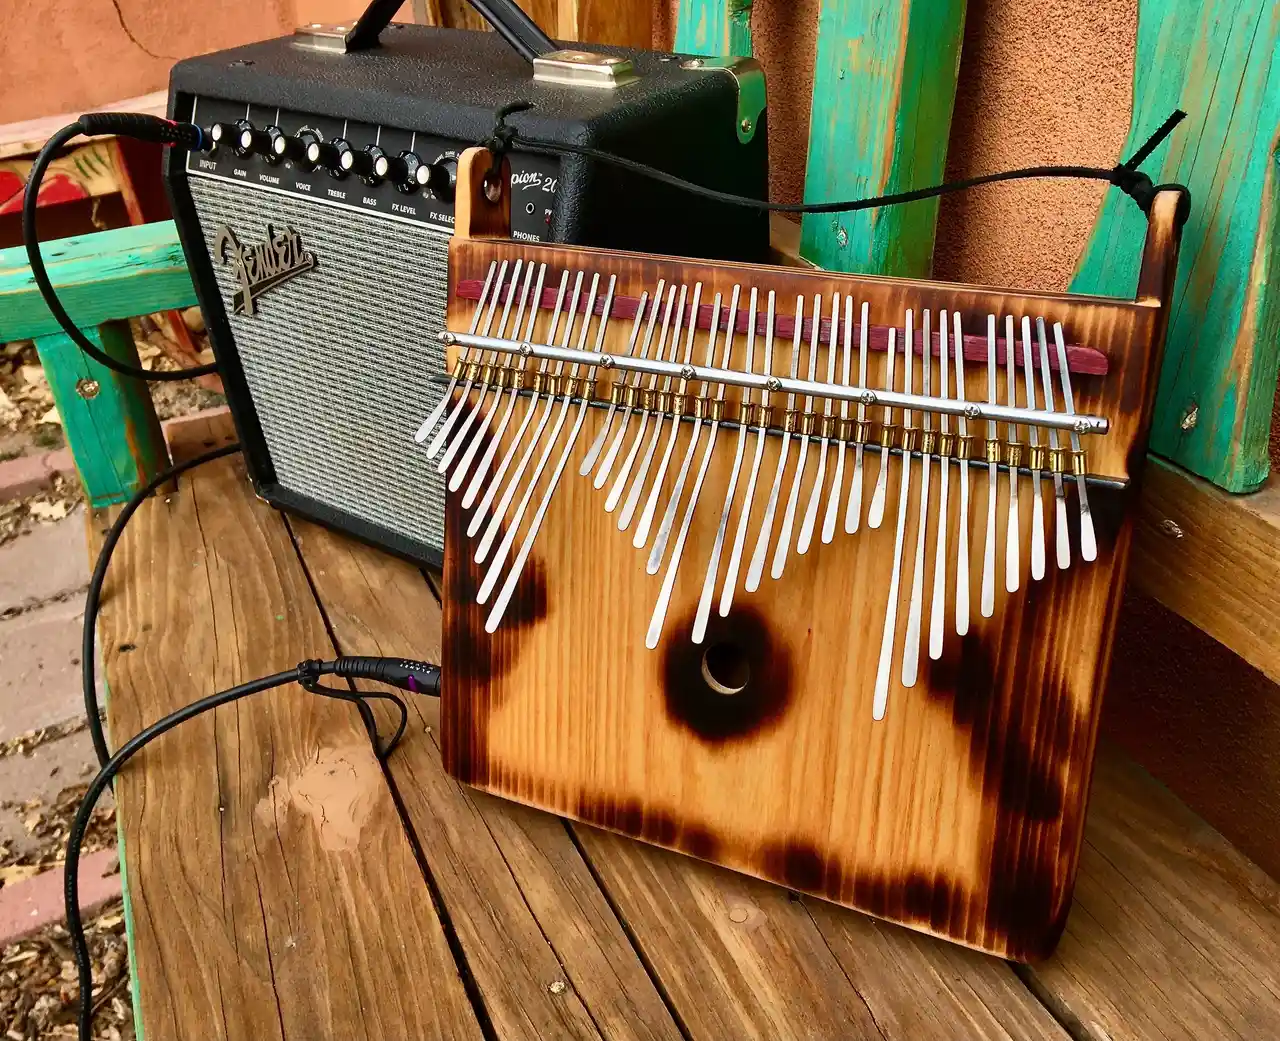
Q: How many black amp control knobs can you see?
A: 7